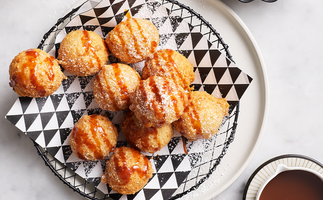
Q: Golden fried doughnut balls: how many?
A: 10